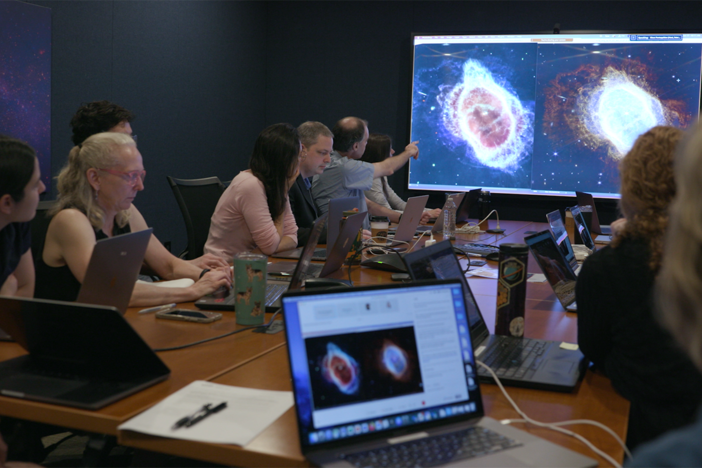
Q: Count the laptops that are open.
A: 14